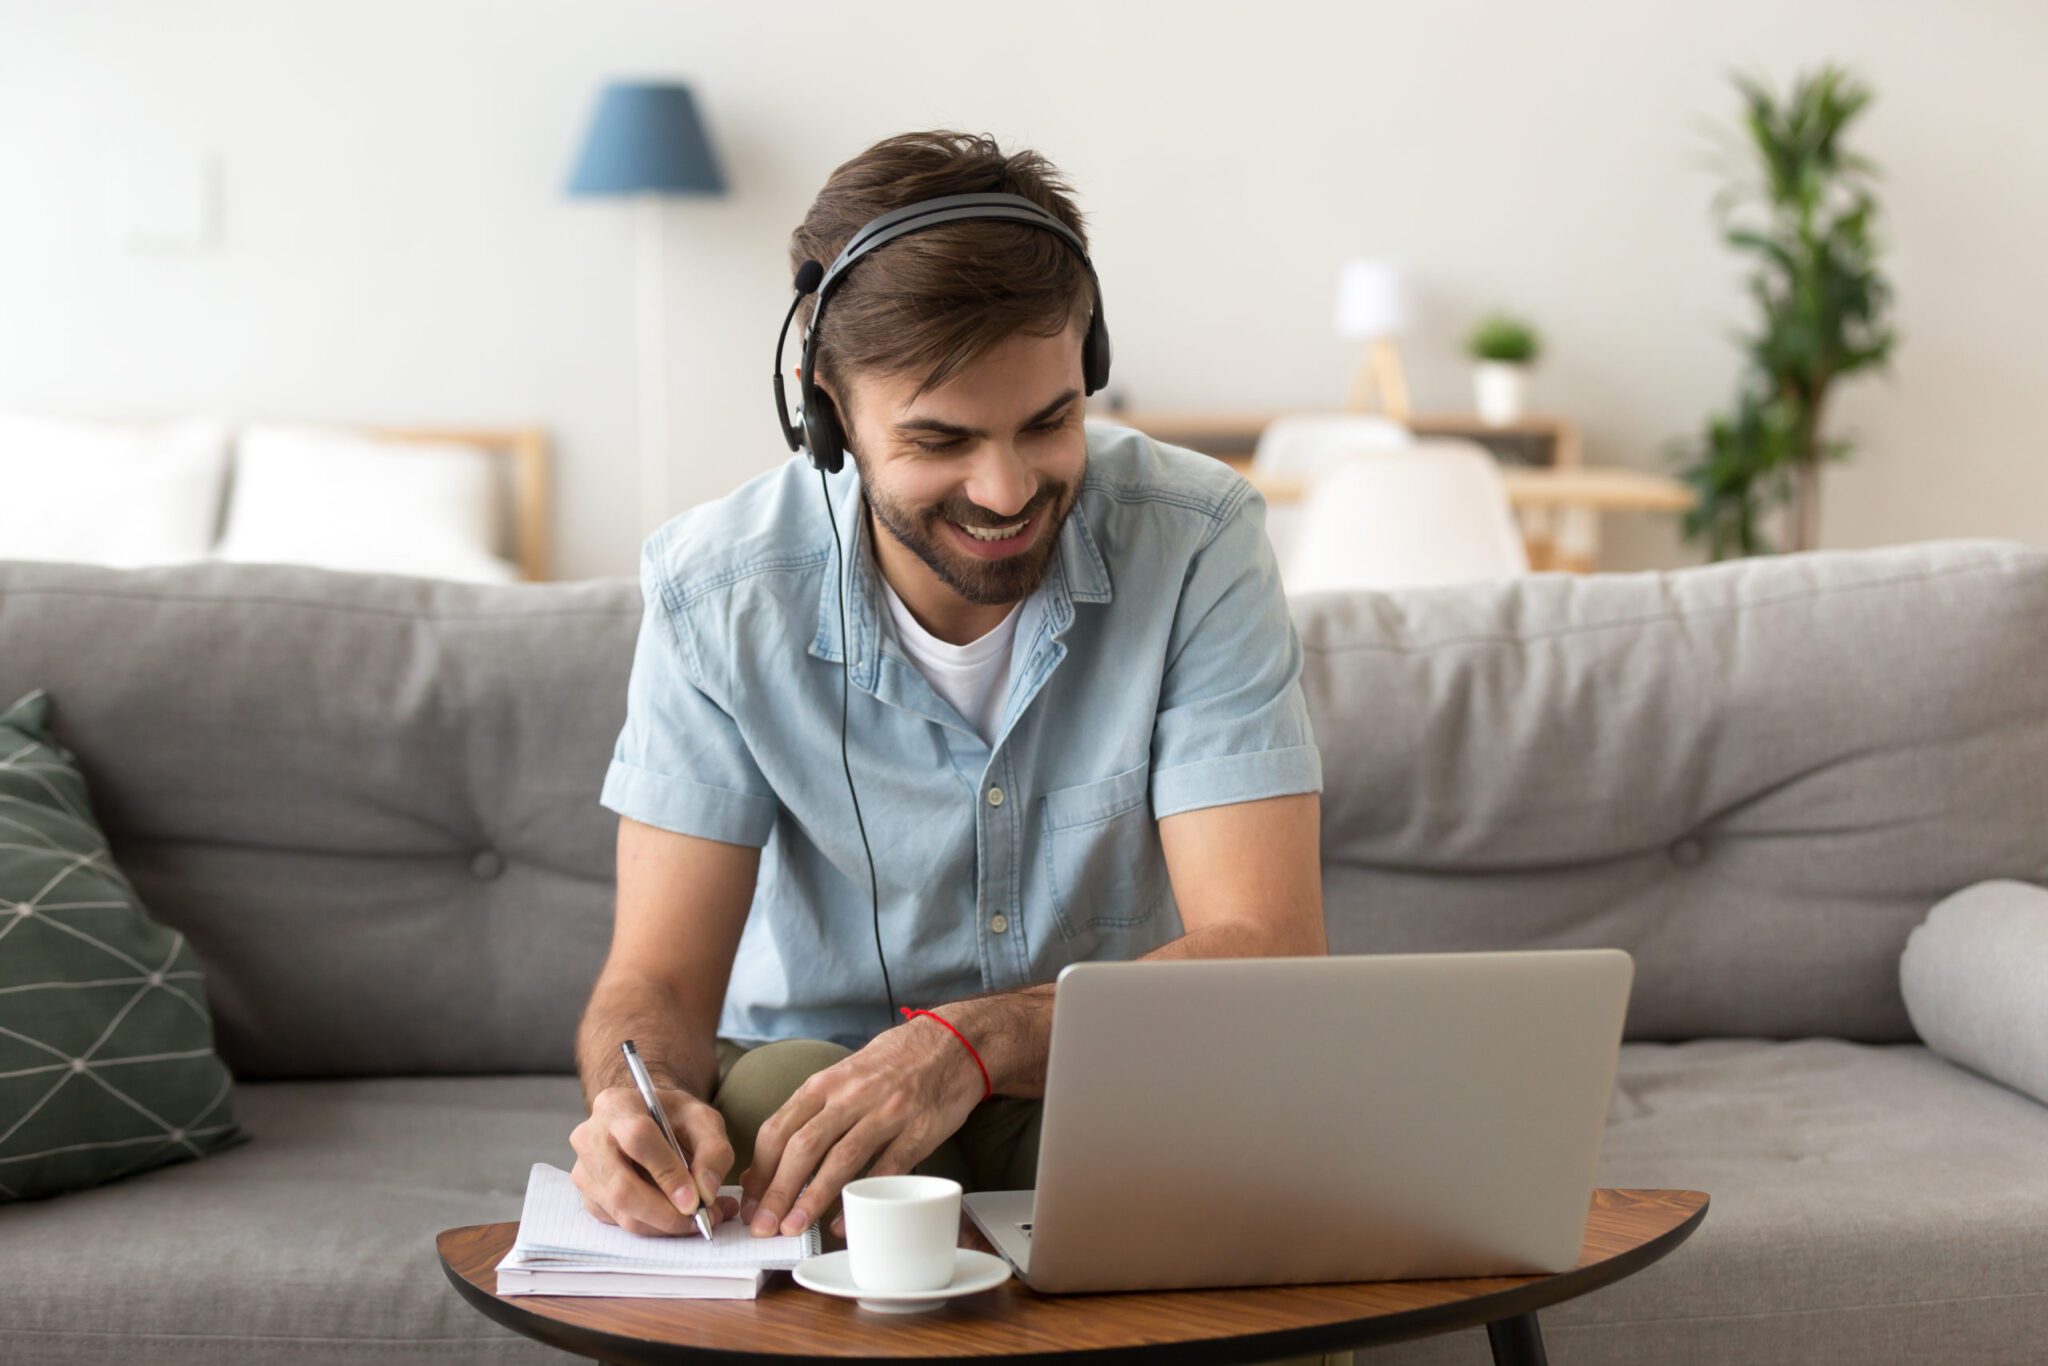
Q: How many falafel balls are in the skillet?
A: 0